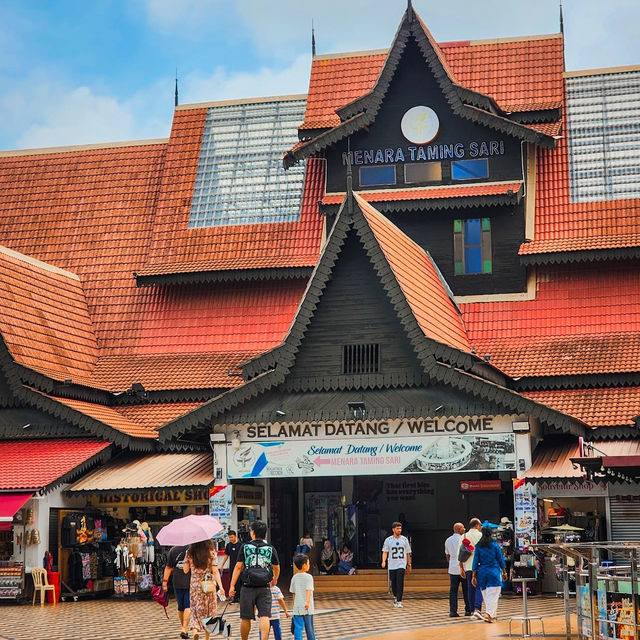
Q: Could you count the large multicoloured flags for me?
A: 0